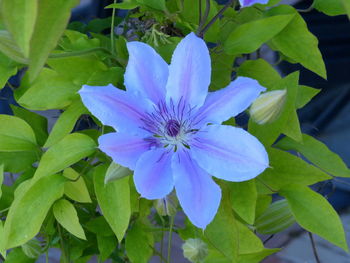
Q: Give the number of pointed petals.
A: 8